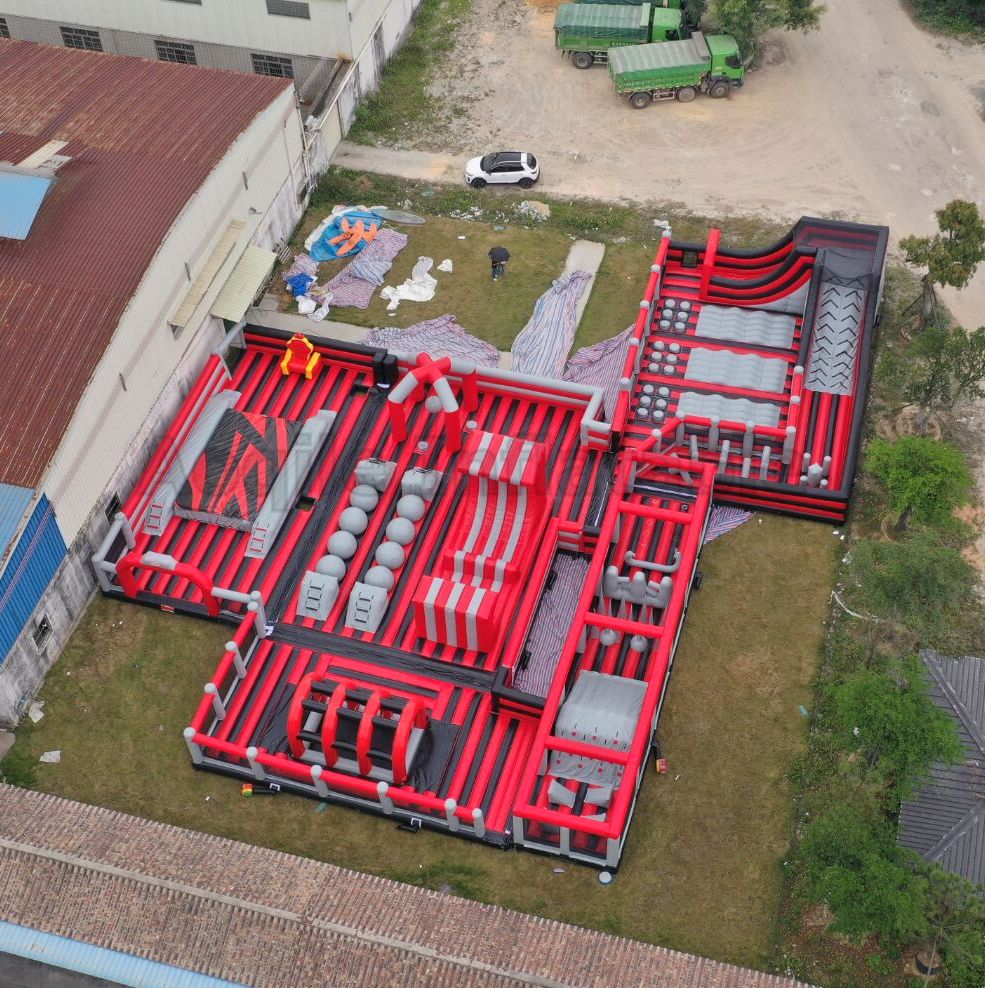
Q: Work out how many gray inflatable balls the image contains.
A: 11